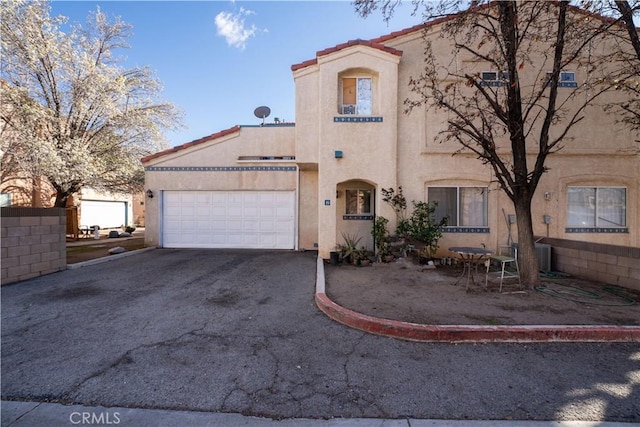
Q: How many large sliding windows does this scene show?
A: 2